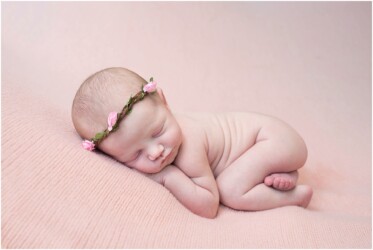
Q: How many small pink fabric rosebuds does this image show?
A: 3